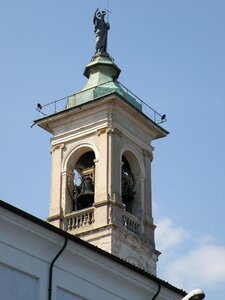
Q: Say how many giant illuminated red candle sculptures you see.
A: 0